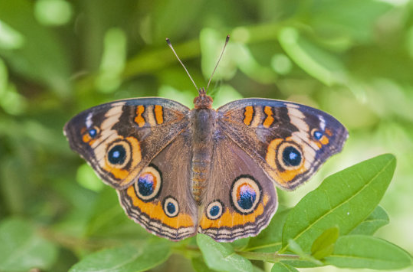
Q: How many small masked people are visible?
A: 0